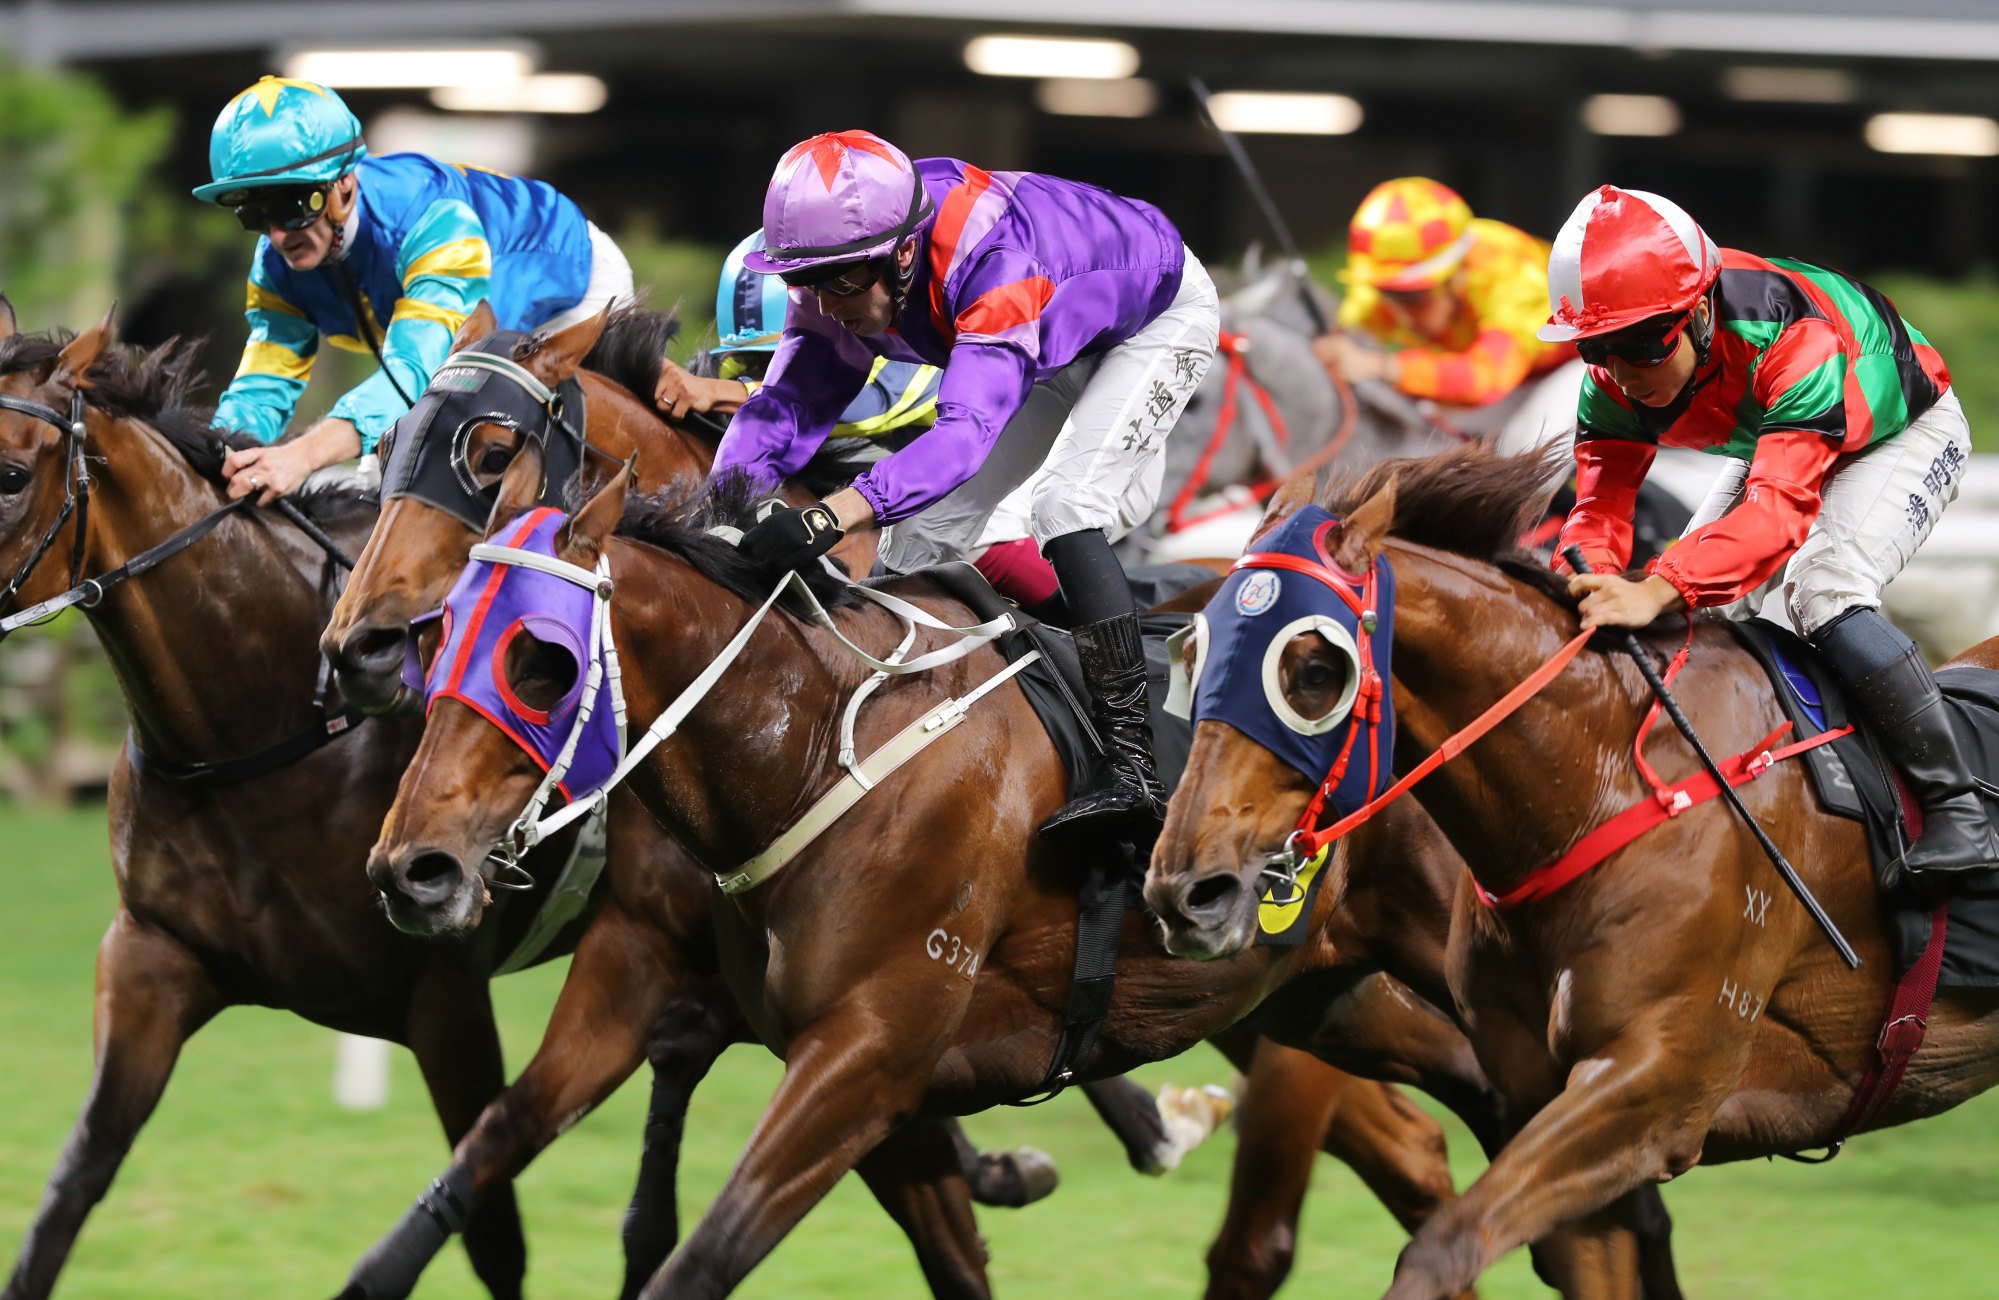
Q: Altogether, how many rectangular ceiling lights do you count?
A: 8